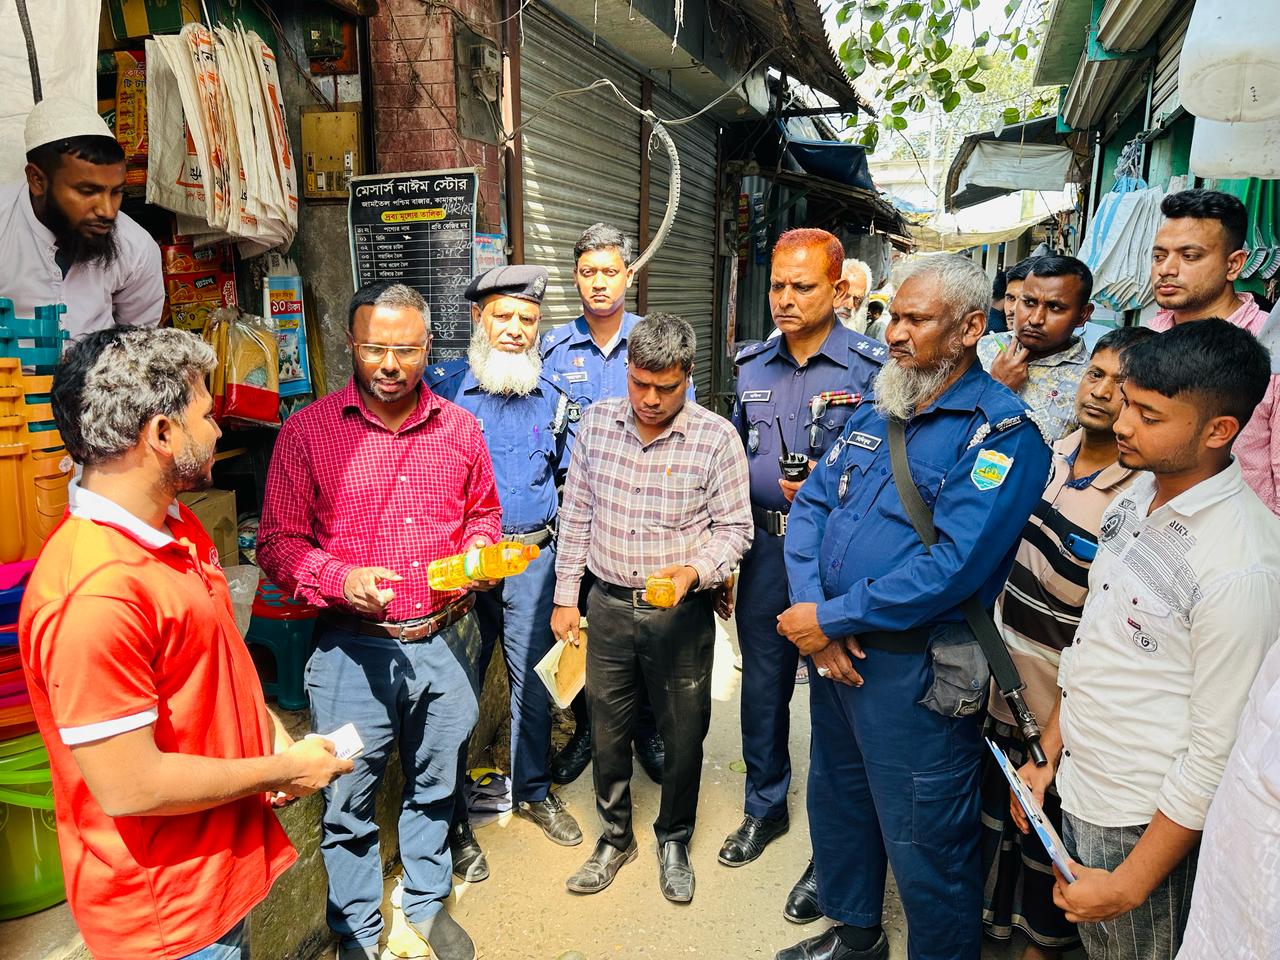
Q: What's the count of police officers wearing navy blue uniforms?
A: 4